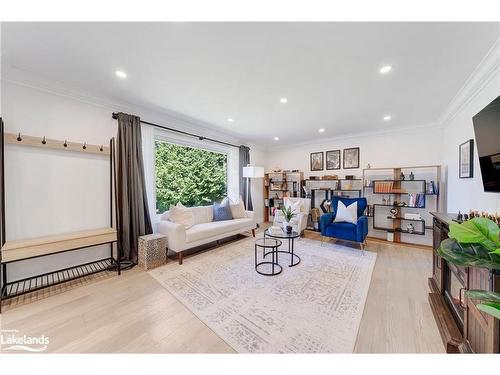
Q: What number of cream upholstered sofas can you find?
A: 1